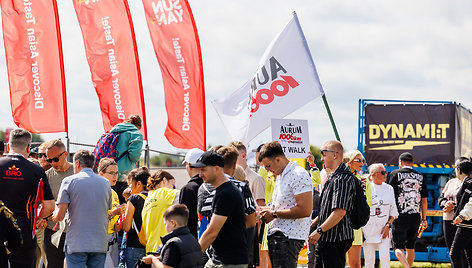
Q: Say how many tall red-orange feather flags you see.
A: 3